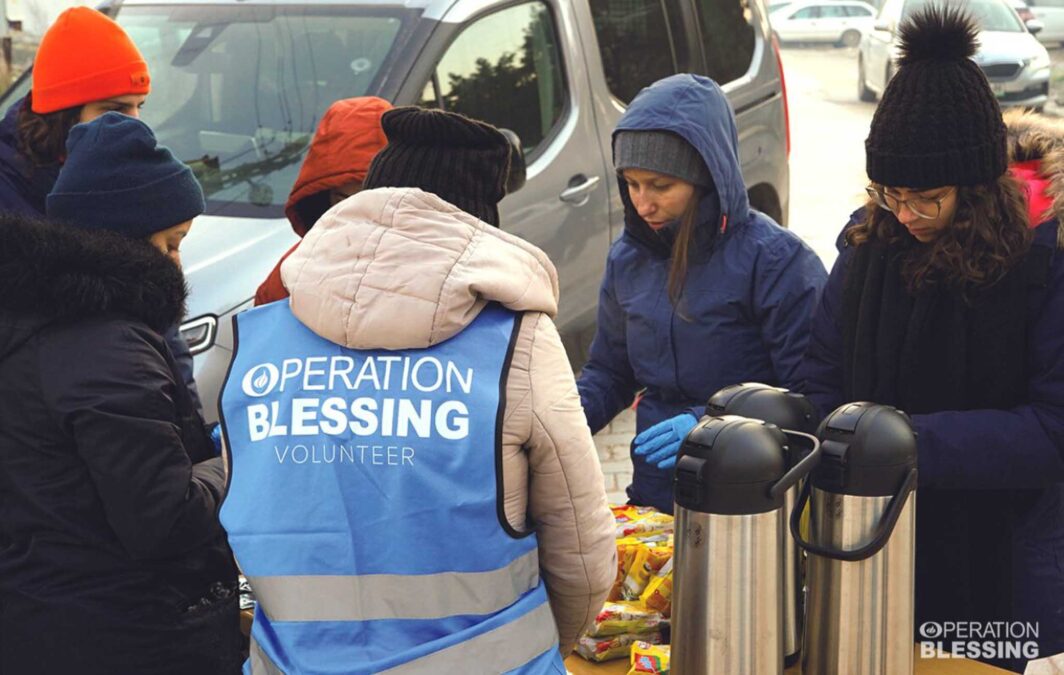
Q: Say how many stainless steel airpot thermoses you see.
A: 3